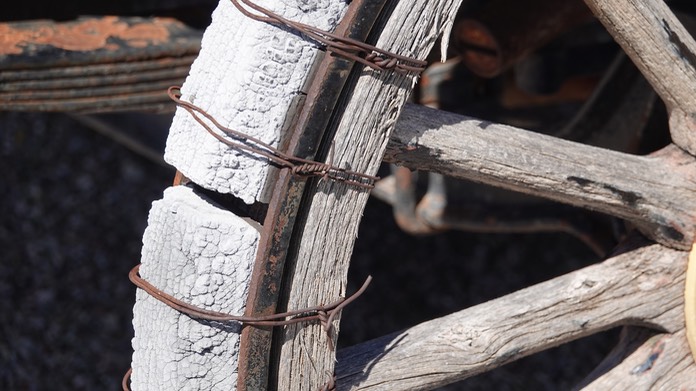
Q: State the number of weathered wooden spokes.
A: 4